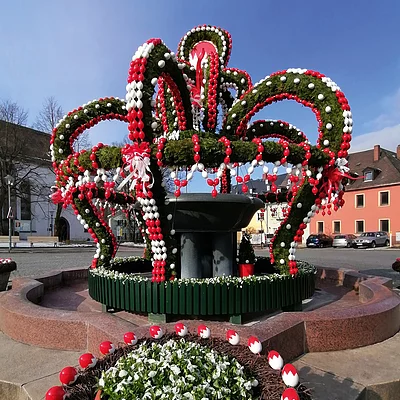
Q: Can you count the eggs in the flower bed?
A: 13